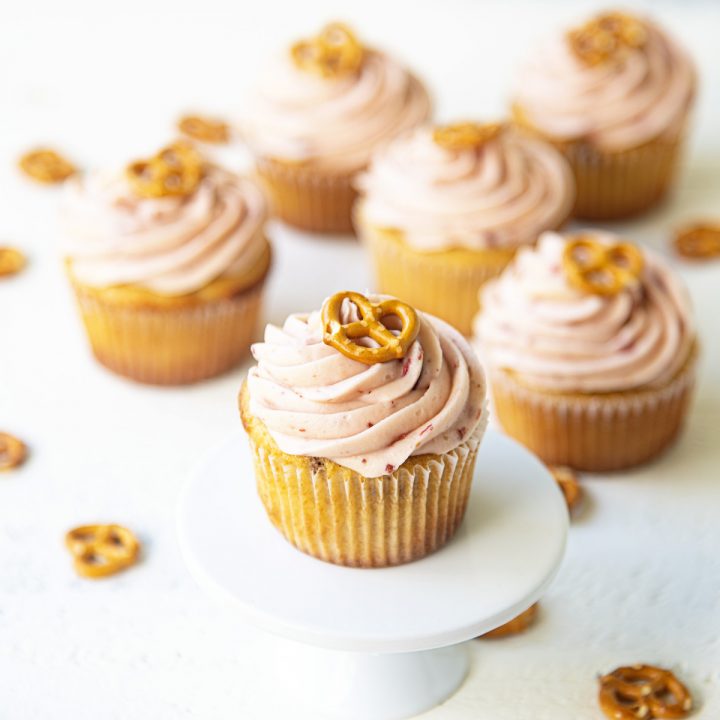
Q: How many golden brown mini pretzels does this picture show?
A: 15